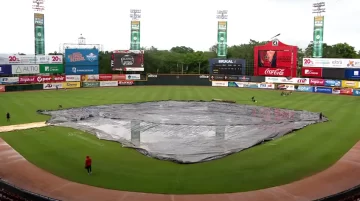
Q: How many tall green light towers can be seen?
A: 4